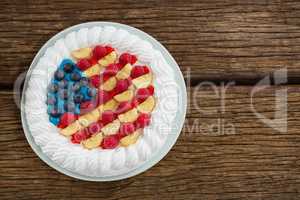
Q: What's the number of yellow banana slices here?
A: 15